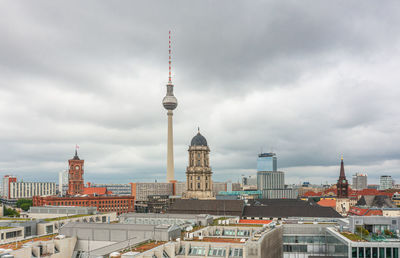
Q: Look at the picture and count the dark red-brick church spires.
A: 1